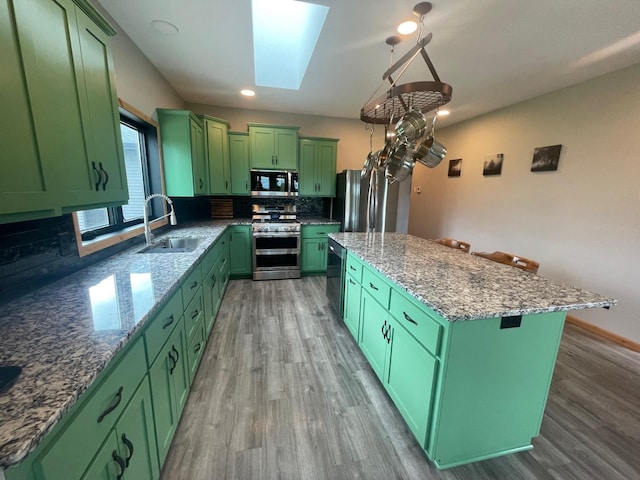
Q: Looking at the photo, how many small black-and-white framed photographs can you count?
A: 3